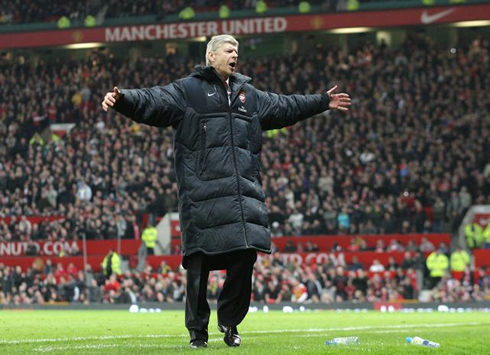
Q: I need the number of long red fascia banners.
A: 1